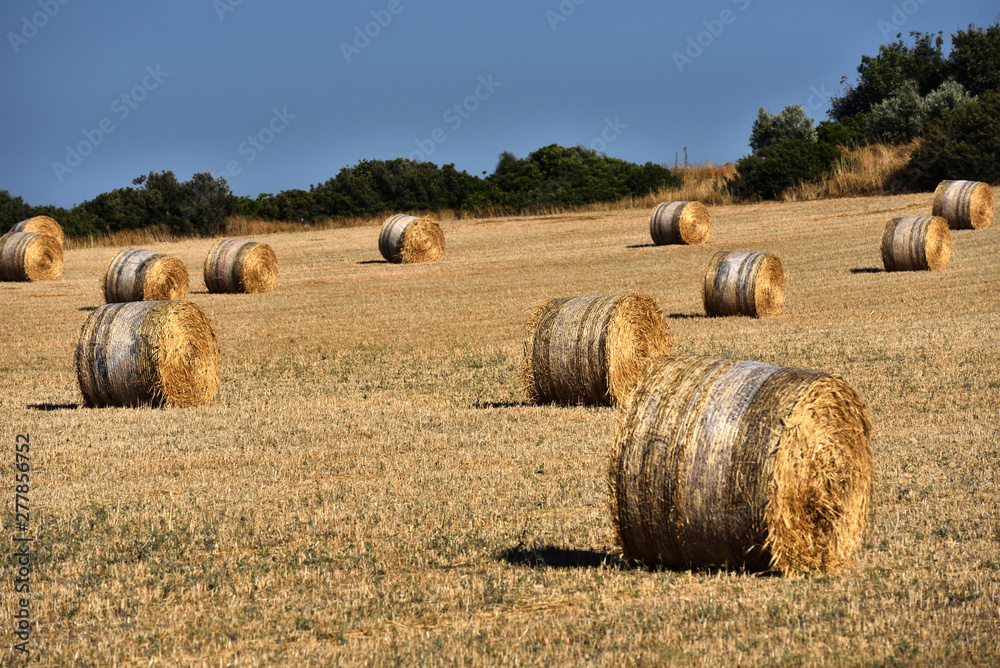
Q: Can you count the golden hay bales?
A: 12